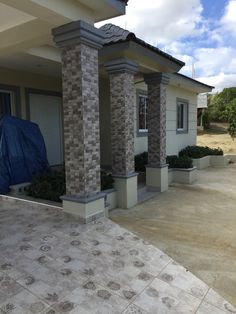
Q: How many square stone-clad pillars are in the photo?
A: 3